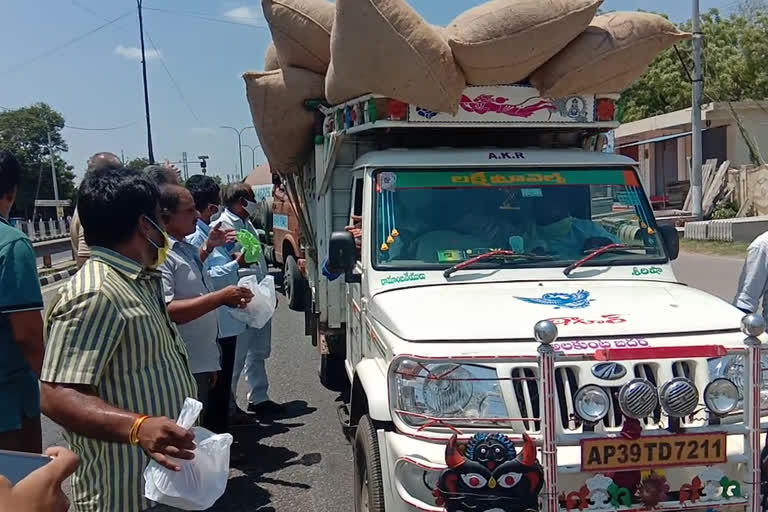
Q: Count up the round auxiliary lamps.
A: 2